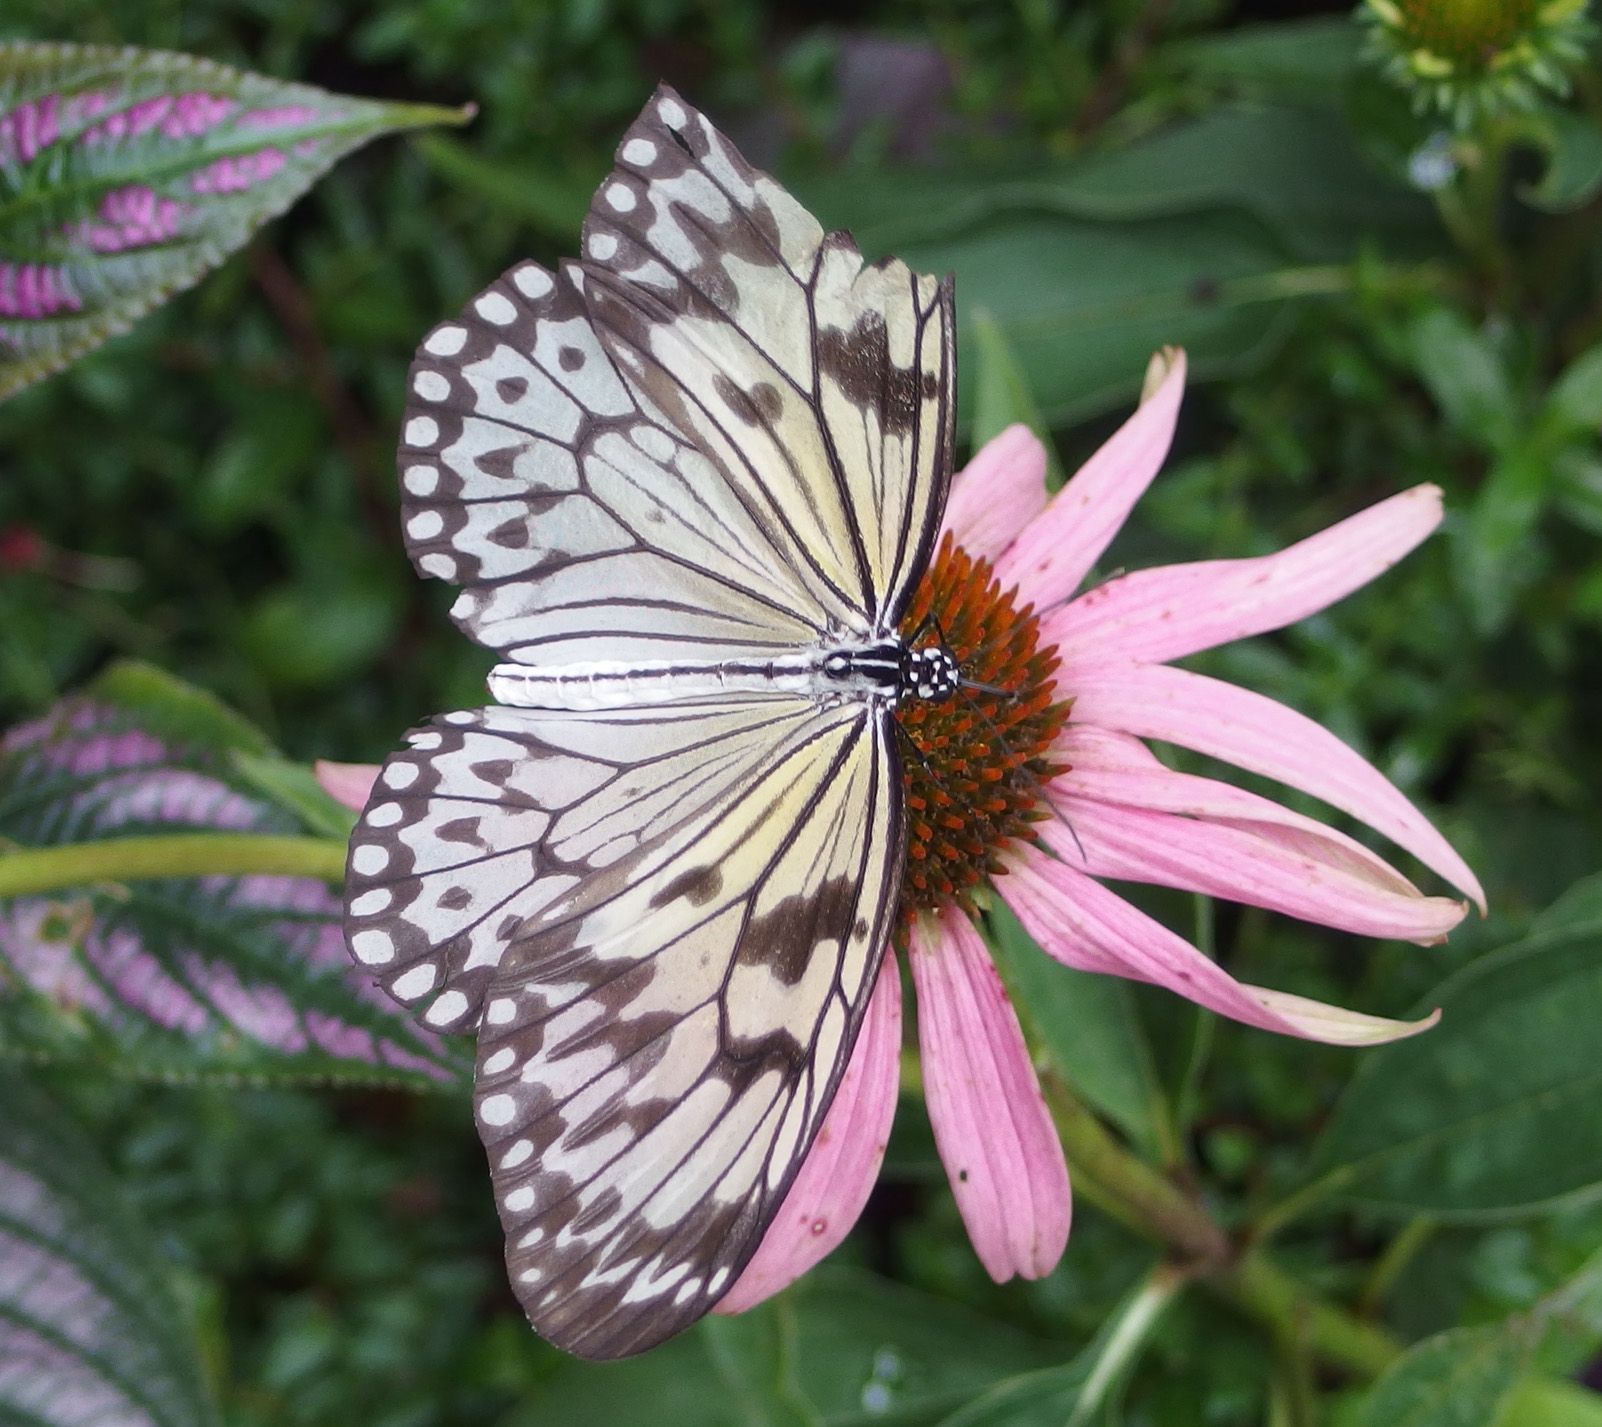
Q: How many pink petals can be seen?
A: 10